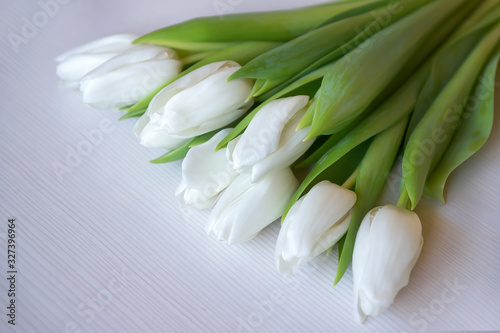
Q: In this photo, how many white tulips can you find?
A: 8